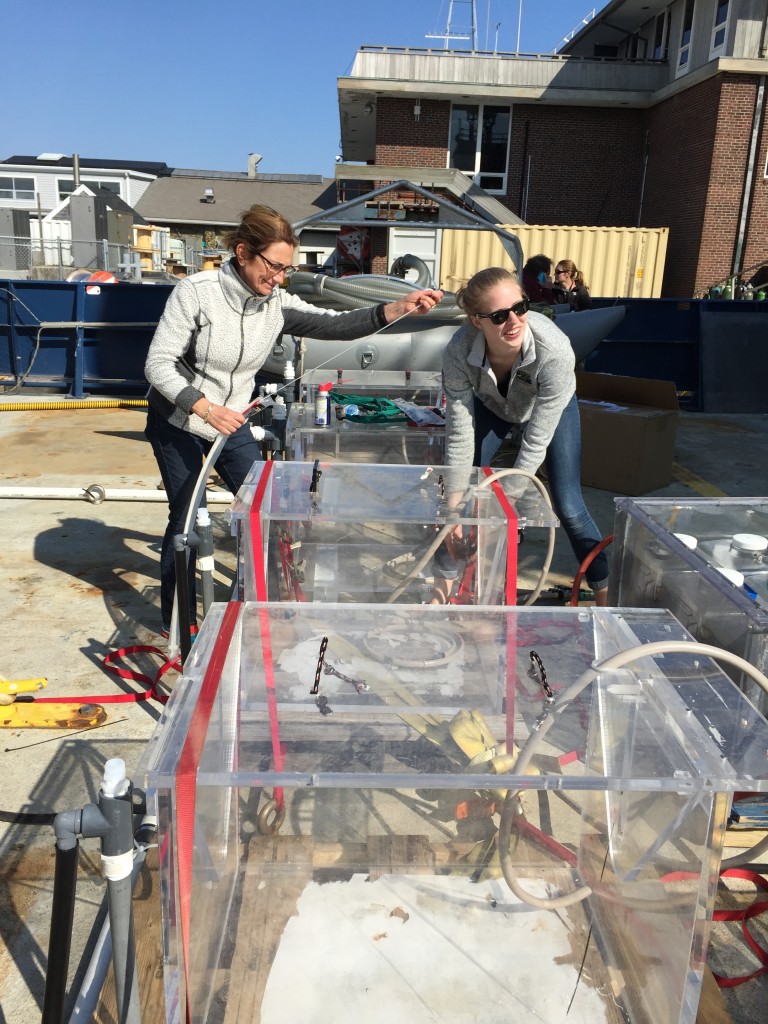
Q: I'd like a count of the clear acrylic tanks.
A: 5